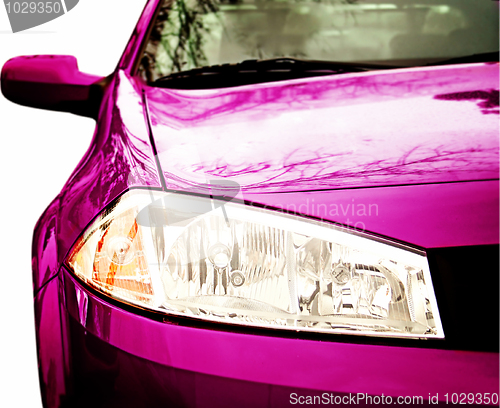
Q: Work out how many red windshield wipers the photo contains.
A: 0